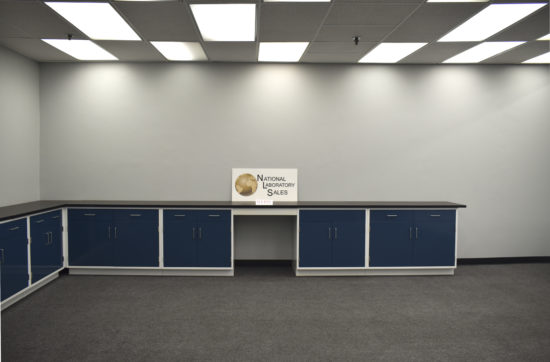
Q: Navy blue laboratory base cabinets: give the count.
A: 6